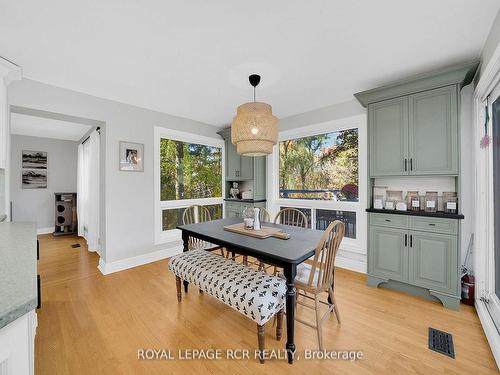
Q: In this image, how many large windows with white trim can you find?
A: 2